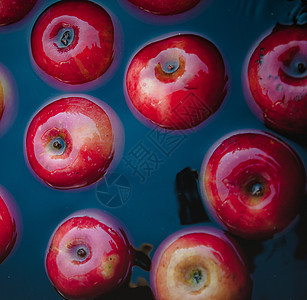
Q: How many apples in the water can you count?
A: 11